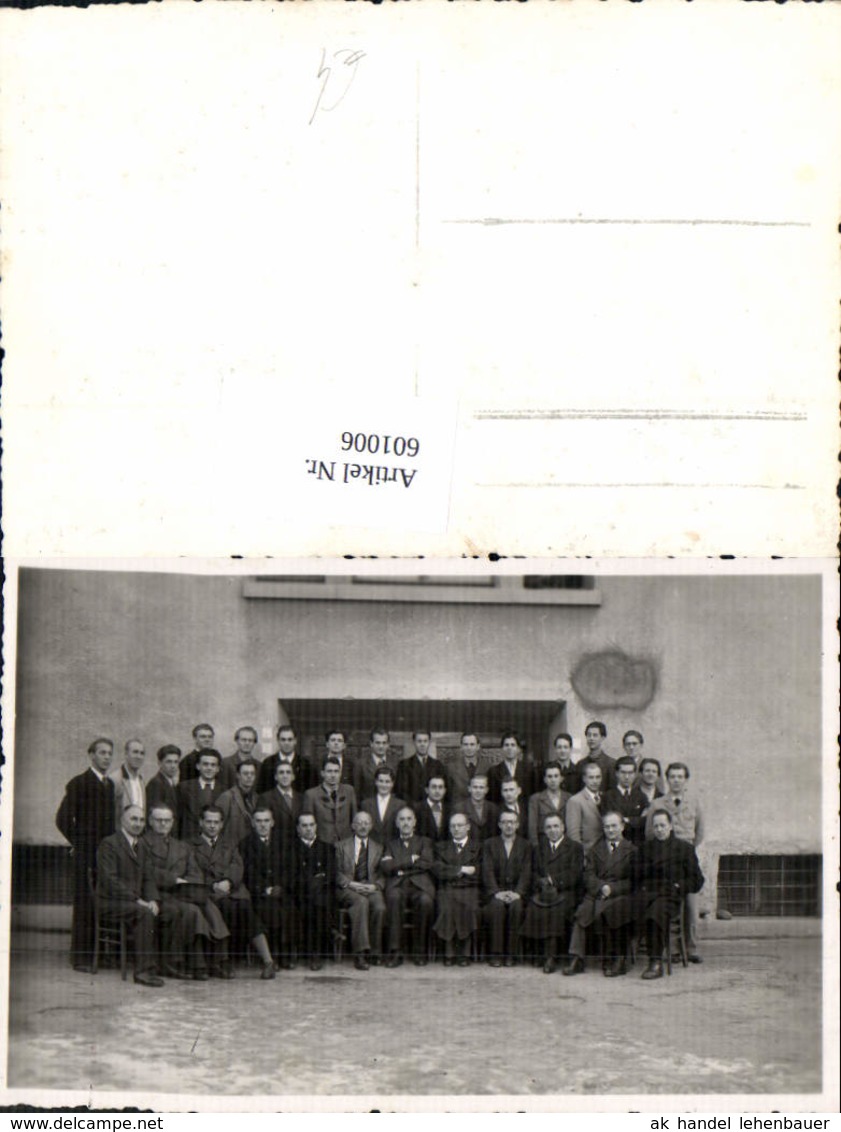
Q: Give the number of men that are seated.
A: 12